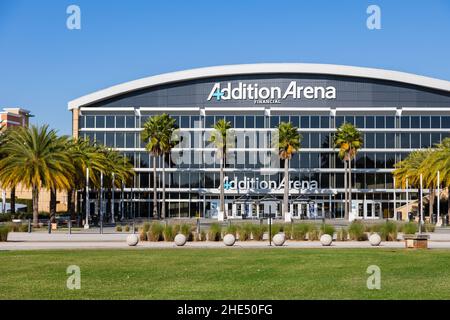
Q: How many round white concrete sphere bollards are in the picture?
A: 6